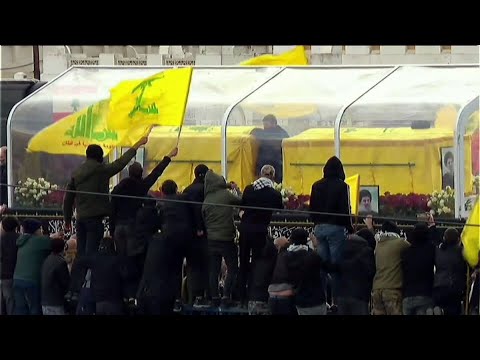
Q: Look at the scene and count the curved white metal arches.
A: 4